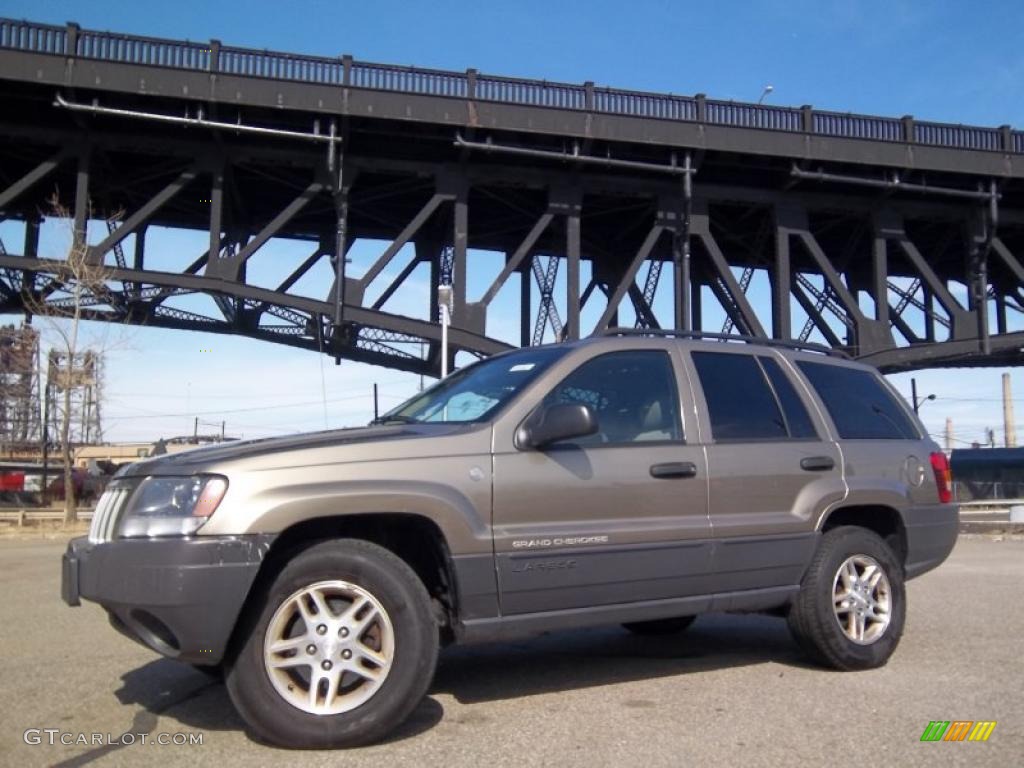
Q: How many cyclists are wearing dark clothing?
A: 0